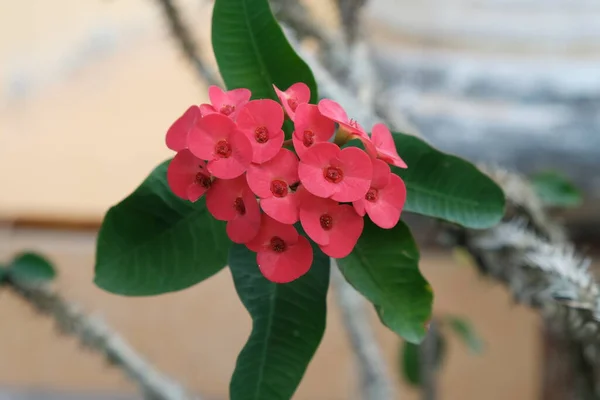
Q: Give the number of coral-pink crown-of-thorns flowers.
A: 15